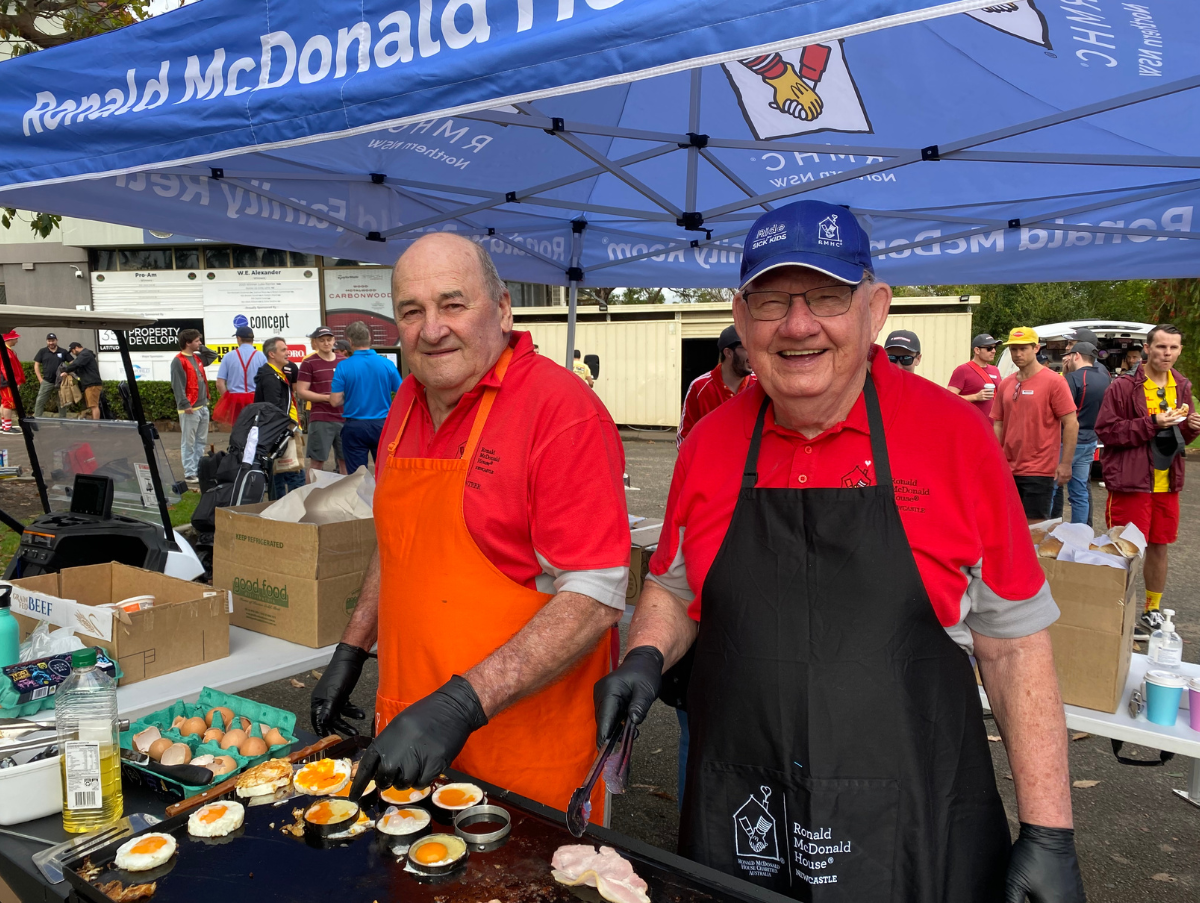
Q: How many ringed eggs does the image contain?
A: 6